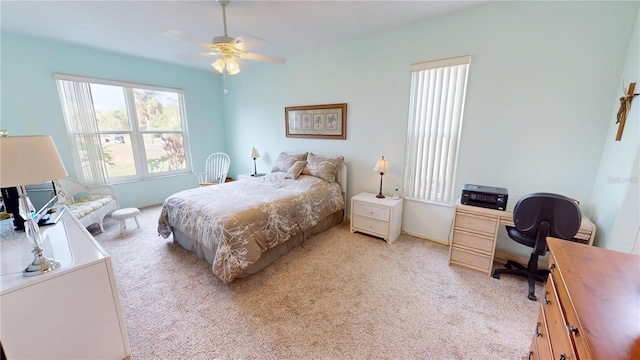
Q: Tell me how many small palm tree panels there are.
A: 4